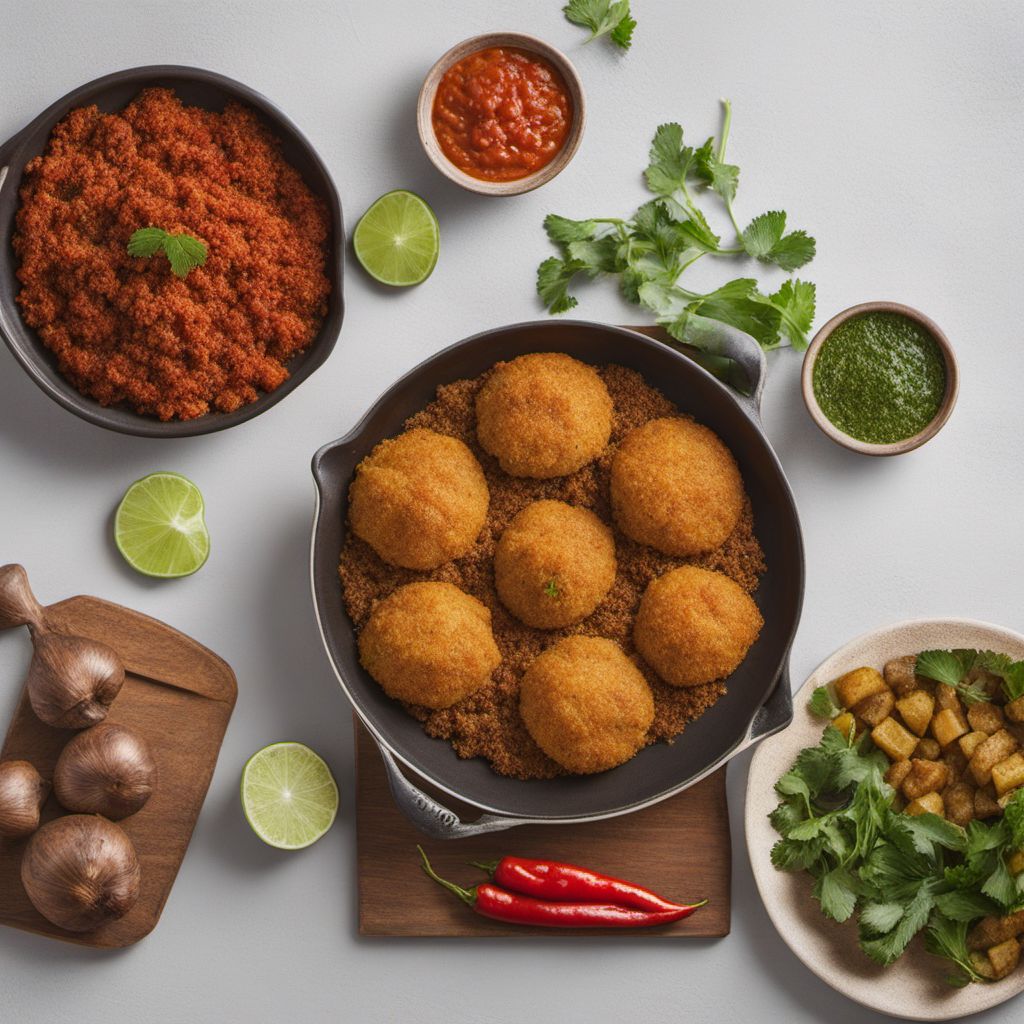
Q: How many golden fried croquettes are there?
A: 7